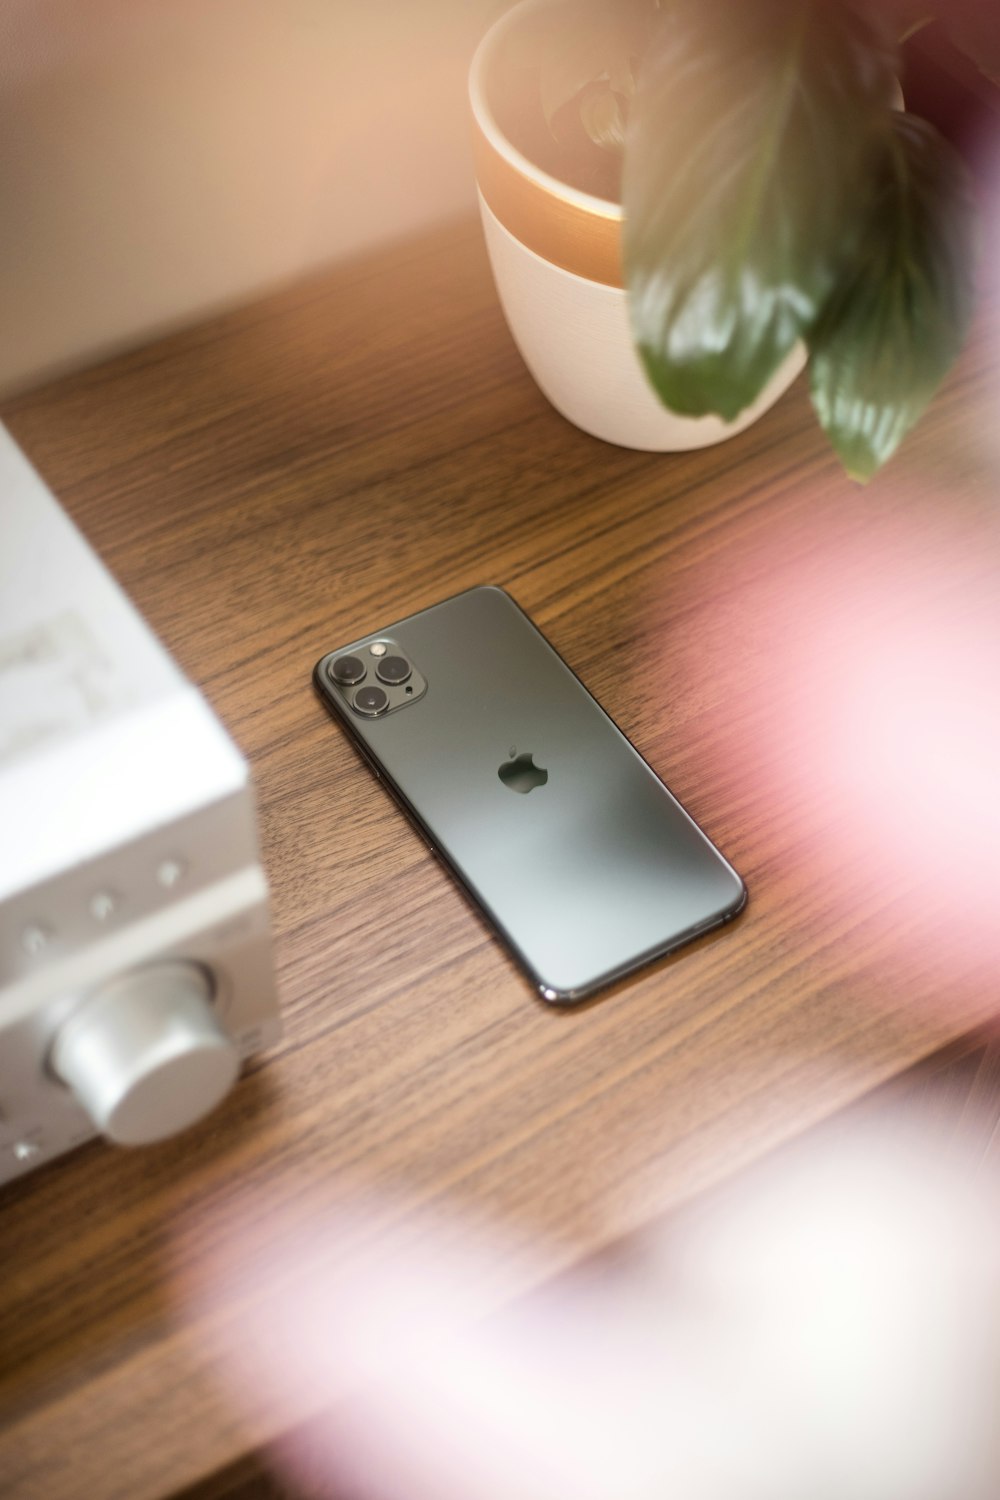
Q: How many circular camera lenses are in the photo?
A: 3